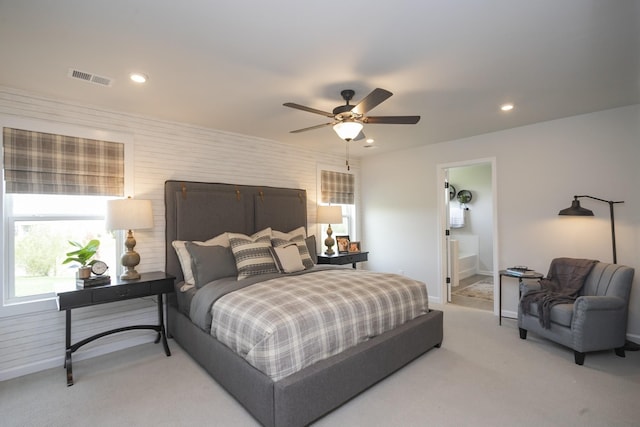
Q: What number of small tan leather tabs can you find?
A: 4